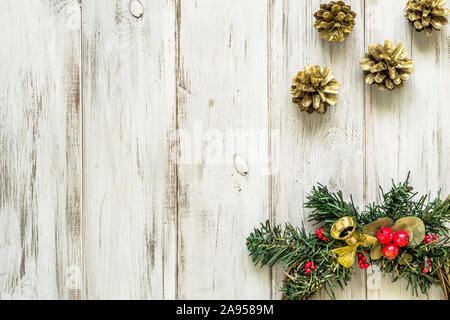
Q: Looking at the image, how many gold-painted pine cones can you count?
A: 4